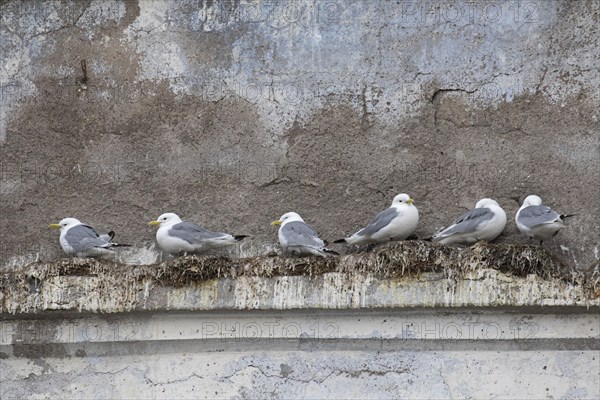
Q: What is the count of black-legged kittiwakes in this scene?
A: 6